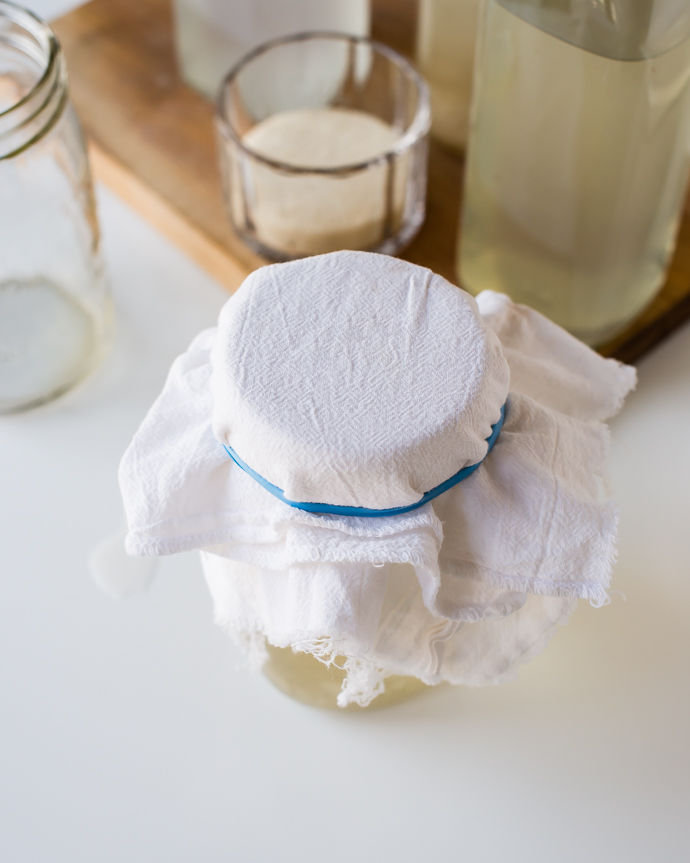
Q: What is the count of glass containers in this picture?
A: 6